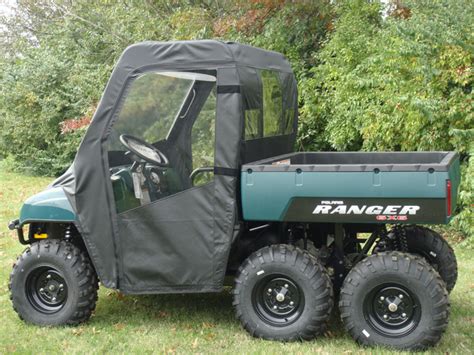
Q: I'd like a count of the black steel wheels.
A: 3